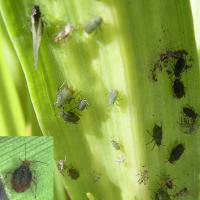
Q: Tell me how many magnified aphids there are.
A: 1